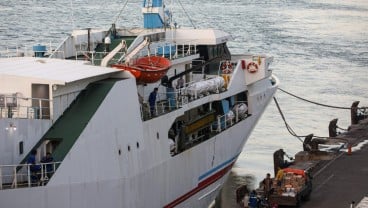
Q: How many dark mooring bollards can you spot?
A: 4